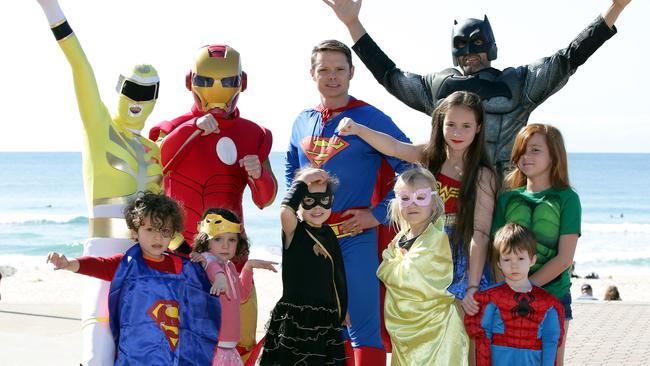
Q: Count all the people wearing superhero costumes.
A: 11